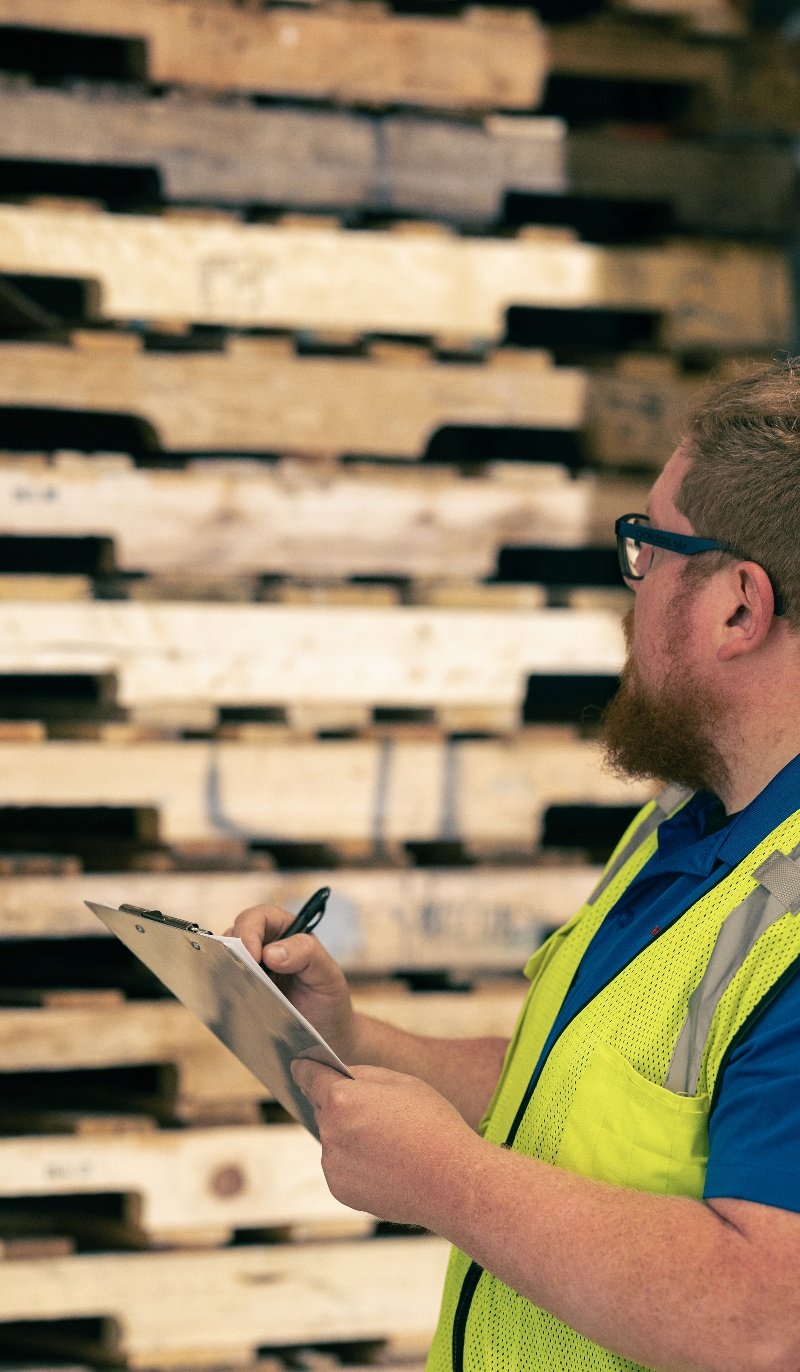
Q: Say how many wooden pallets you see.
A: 11